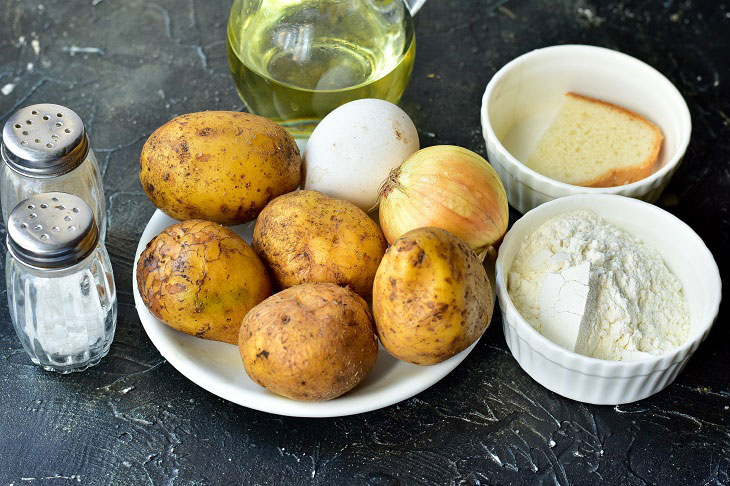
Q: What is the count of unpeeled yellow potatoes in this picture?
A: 5